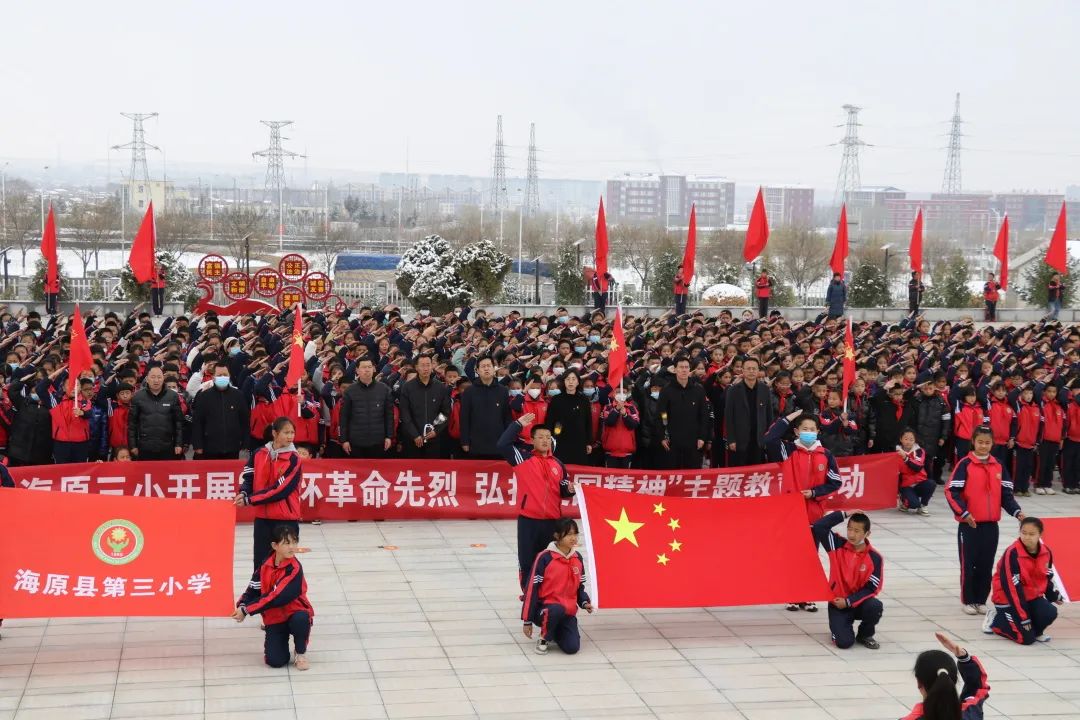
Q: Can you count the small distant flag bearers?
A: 9